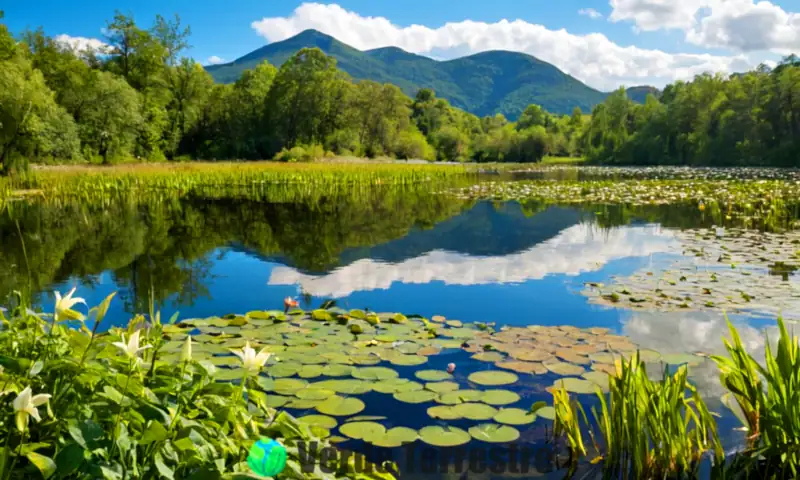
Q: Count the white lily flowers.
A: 4